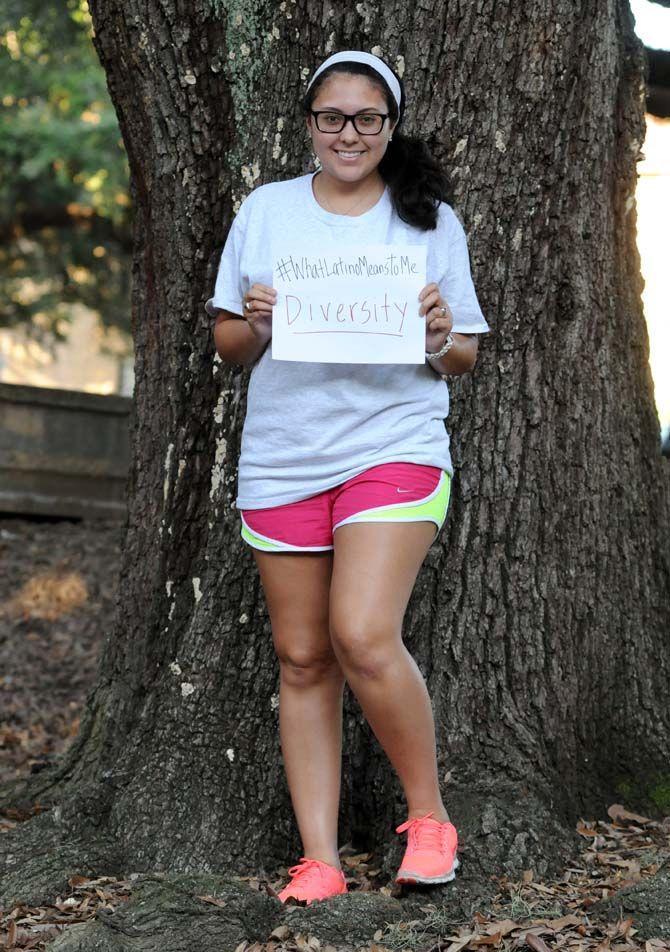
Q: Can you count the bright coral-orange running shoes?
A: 2